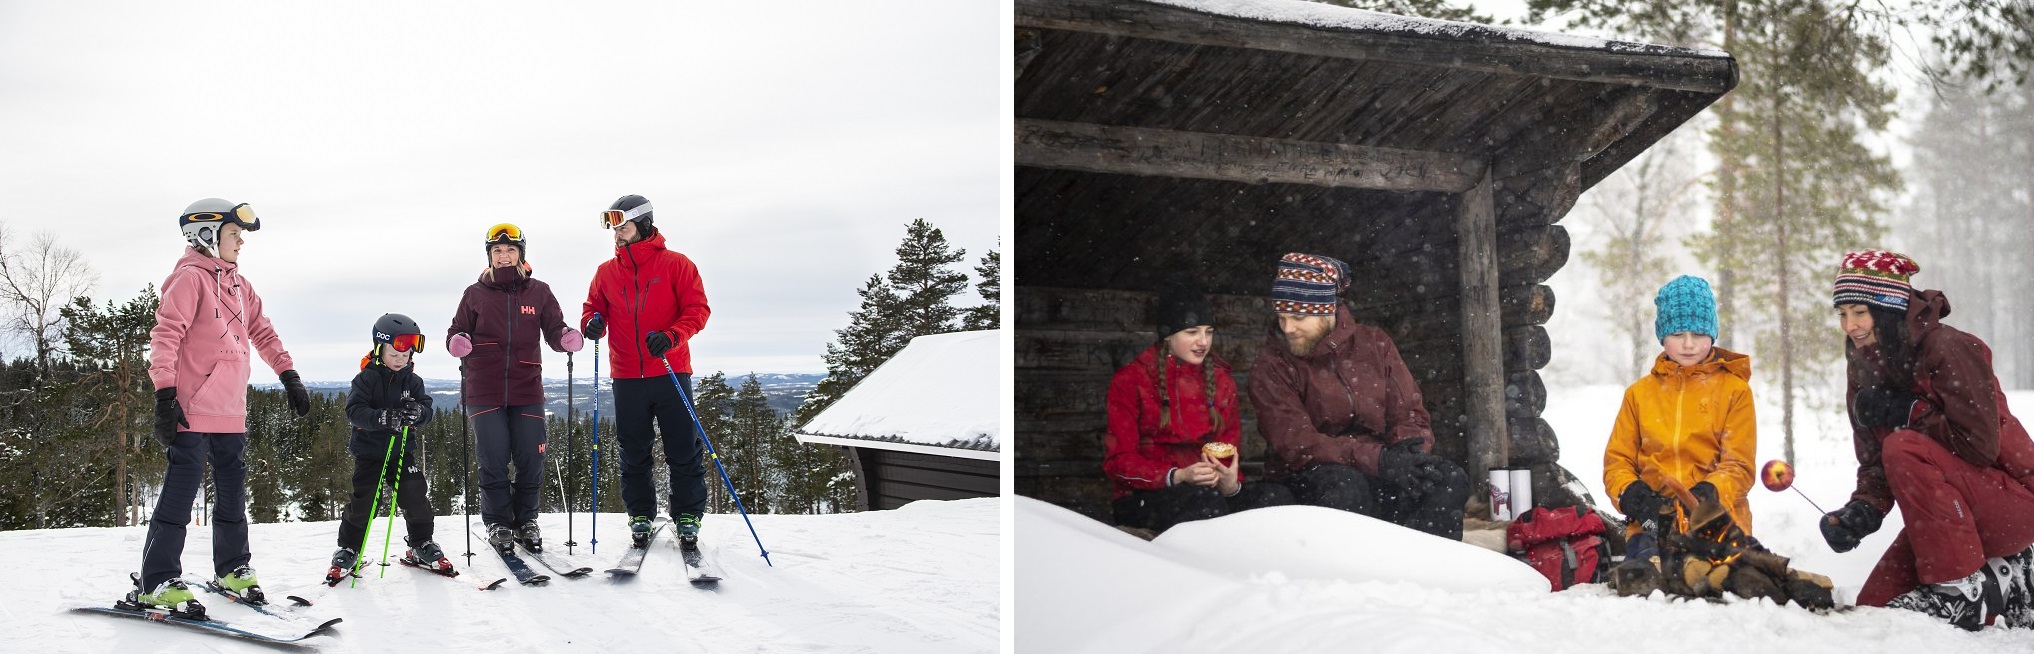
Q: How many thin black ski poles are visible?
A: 2